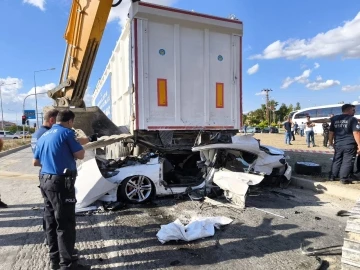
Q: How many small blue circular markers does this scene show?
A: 2